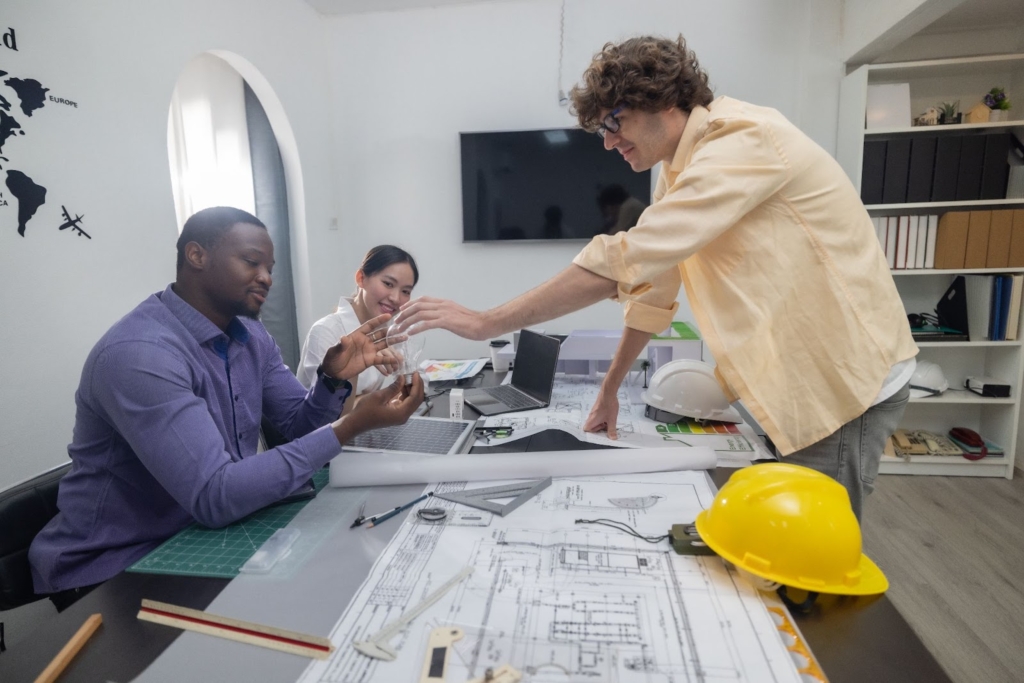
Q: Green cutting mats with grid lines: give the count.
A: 1